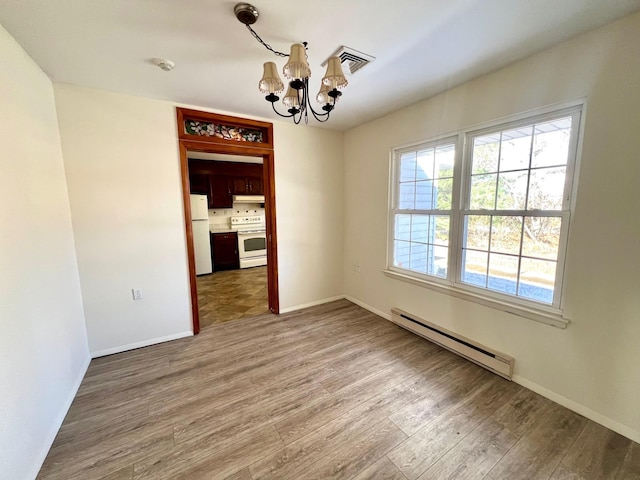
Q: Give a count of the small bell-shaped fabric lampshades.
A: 5